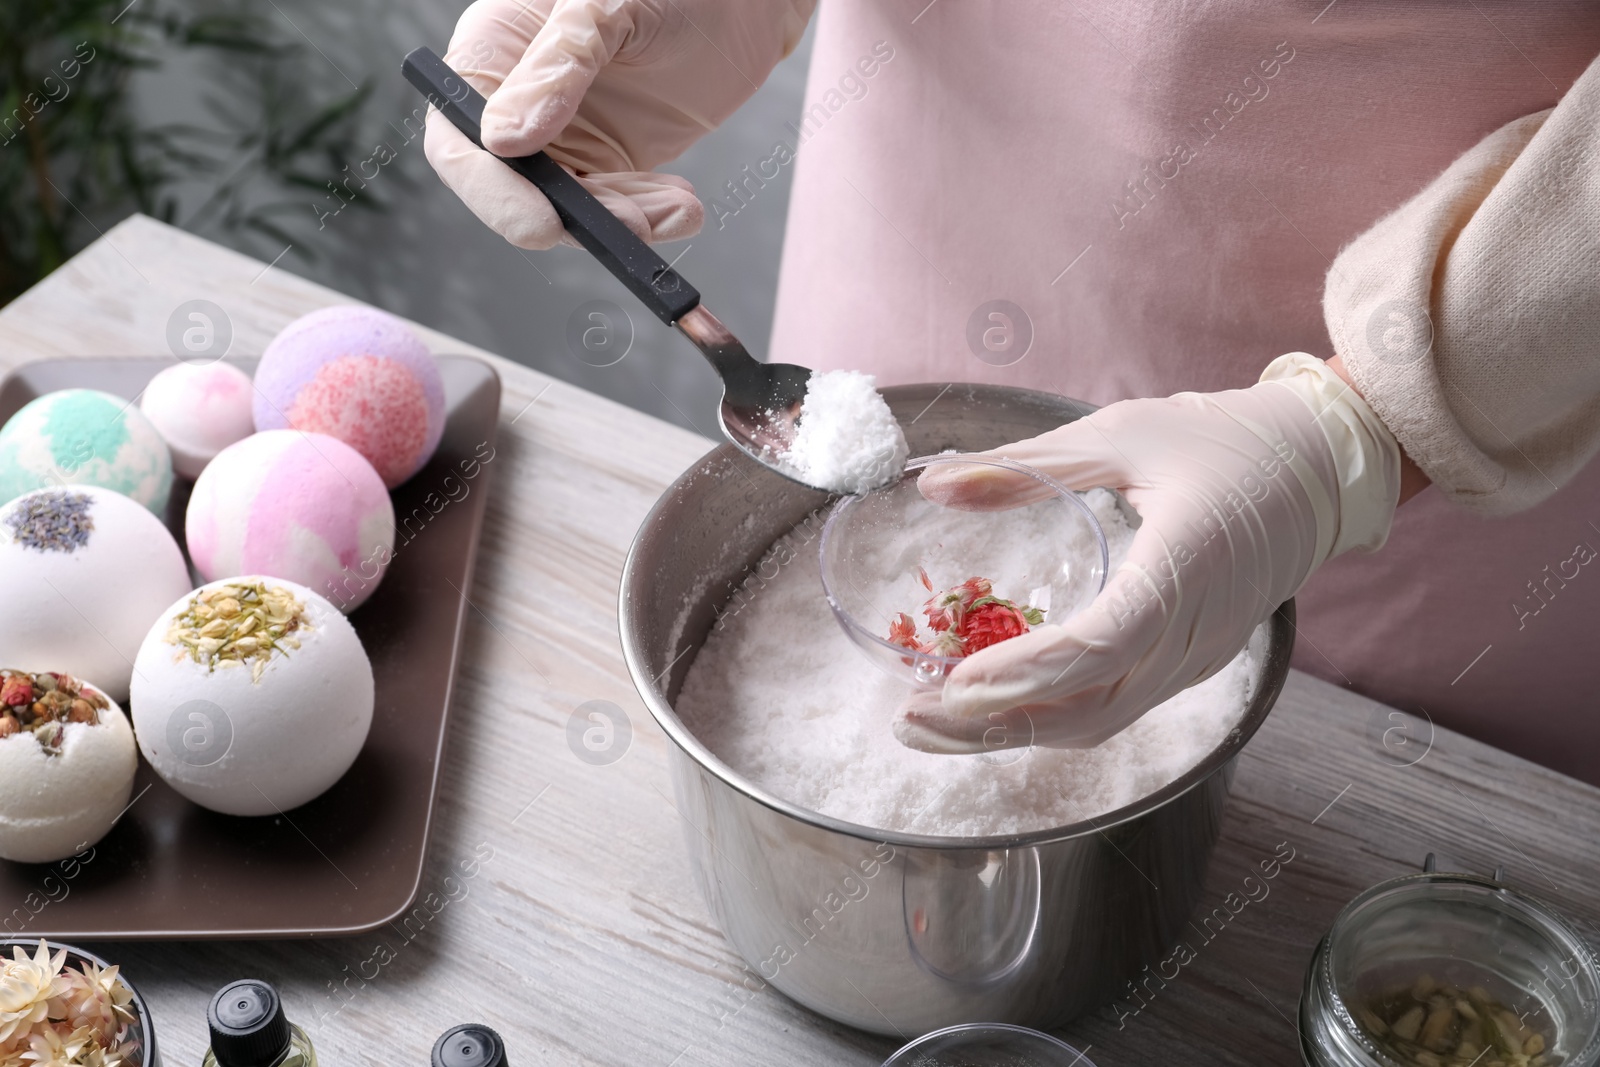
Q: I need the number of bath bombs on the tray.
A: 7